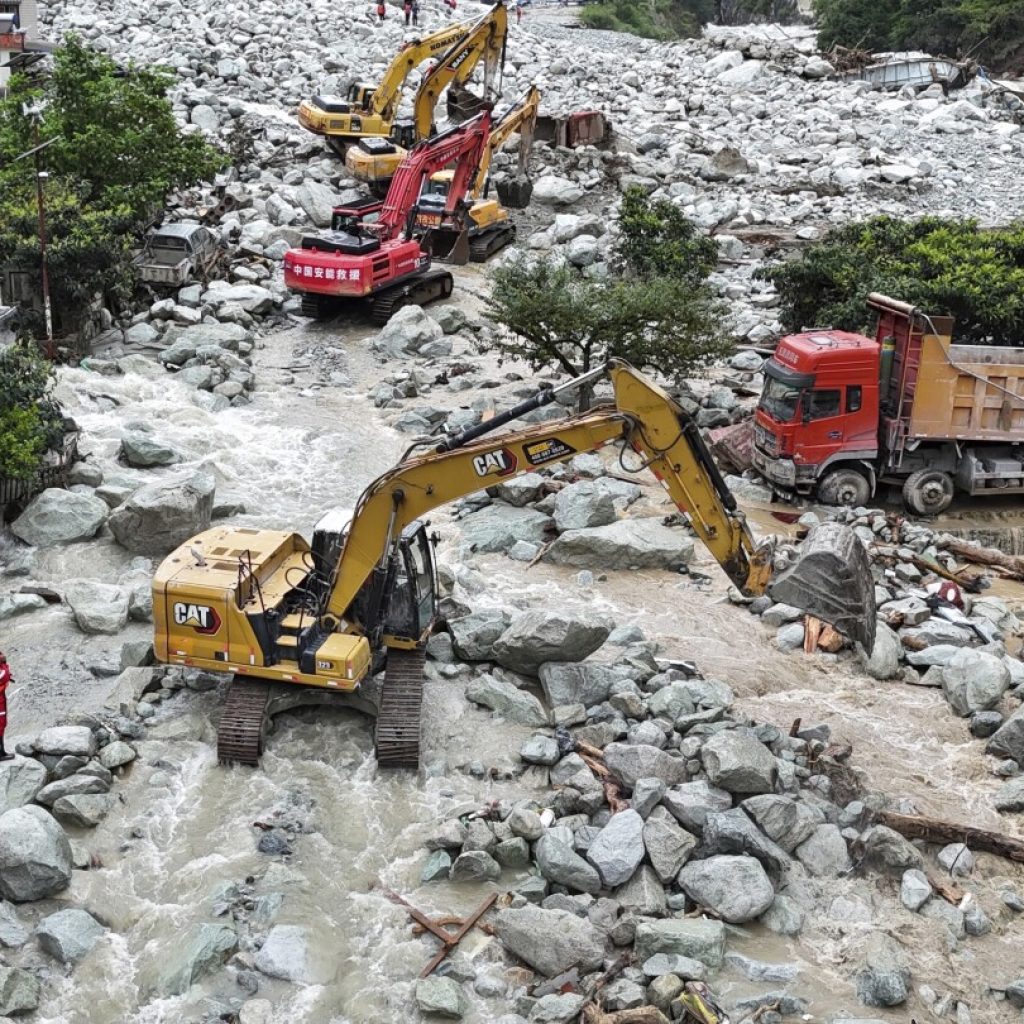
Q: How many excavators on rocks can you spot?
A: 5